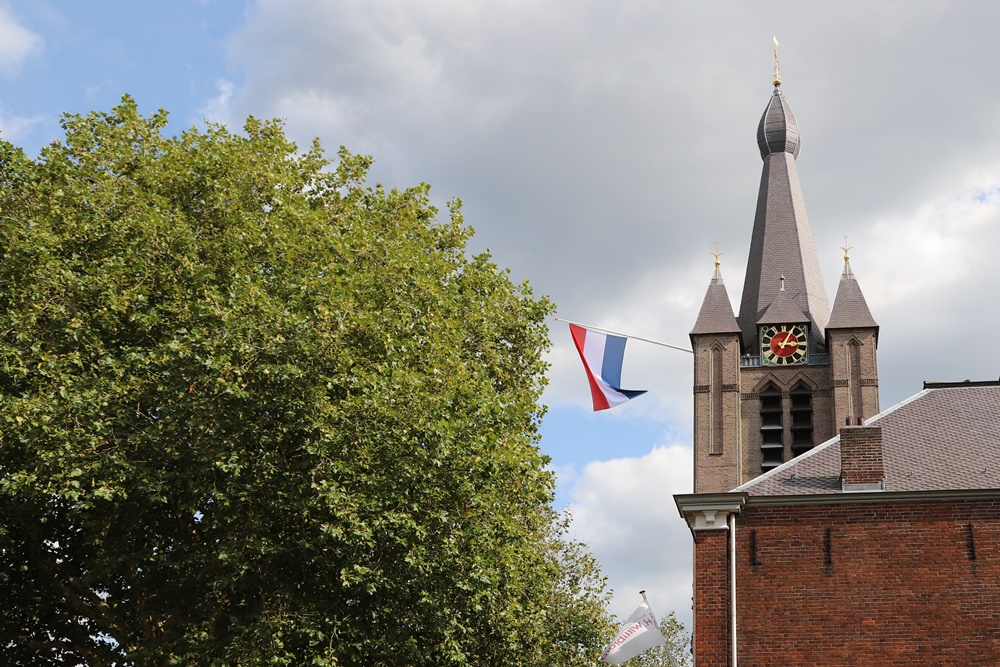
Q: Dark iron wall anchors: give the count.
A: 3